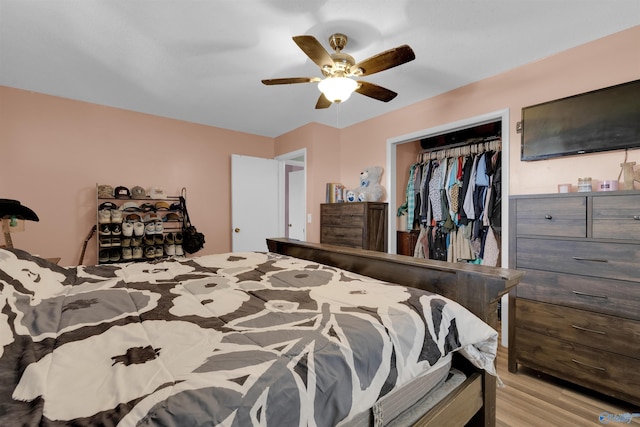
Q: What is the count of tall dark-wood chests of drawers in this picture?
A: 2